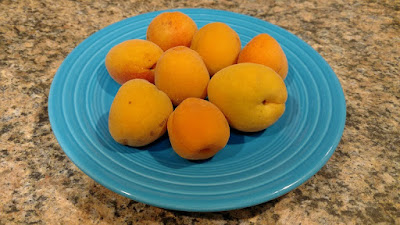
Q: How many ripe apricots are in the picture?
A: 8